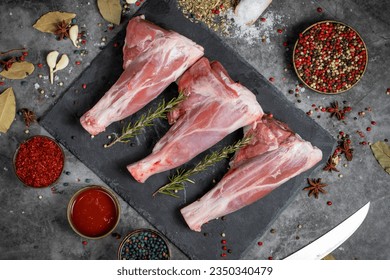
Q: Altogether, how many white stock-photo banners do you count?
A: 1